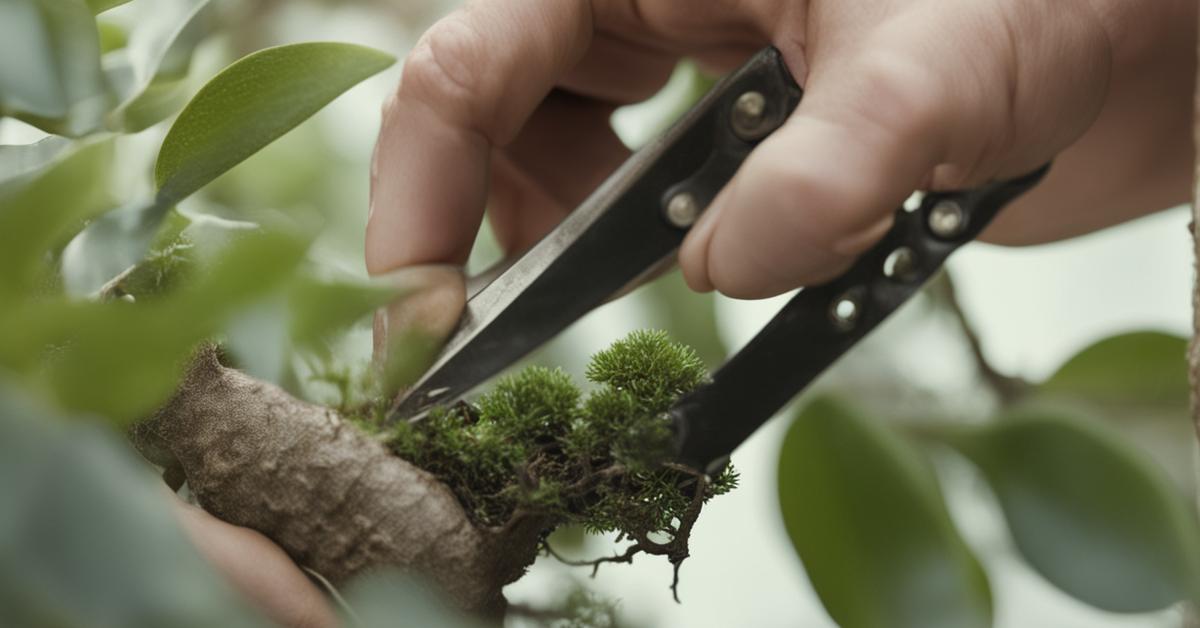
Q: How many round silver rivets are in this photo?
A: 5